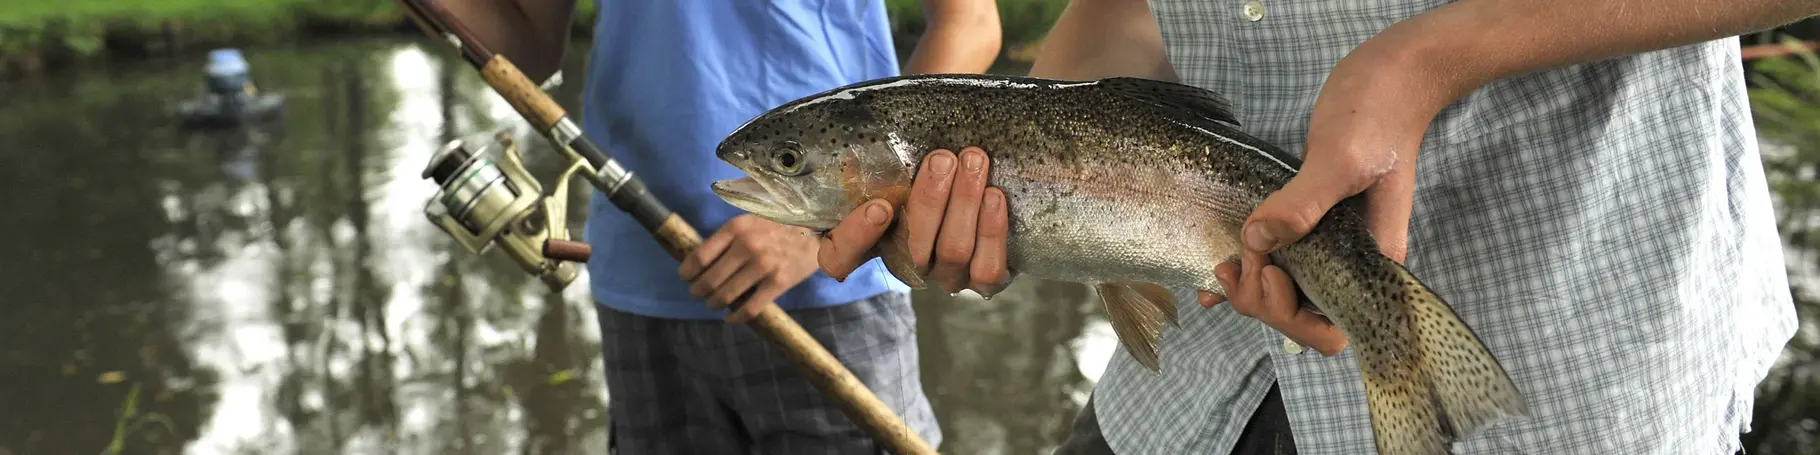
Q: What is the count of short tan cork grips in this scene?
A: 1